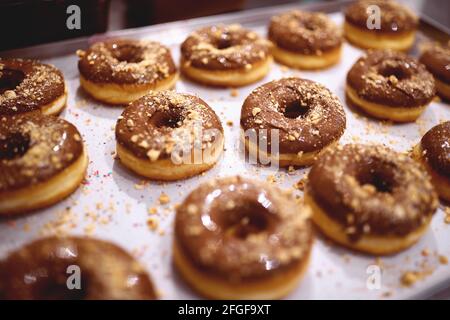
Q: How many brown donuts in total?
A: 14